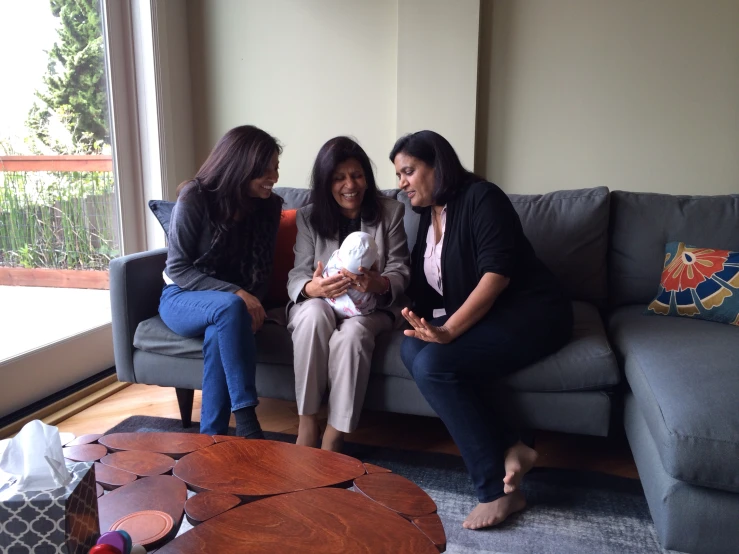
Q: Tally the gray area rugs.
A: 1